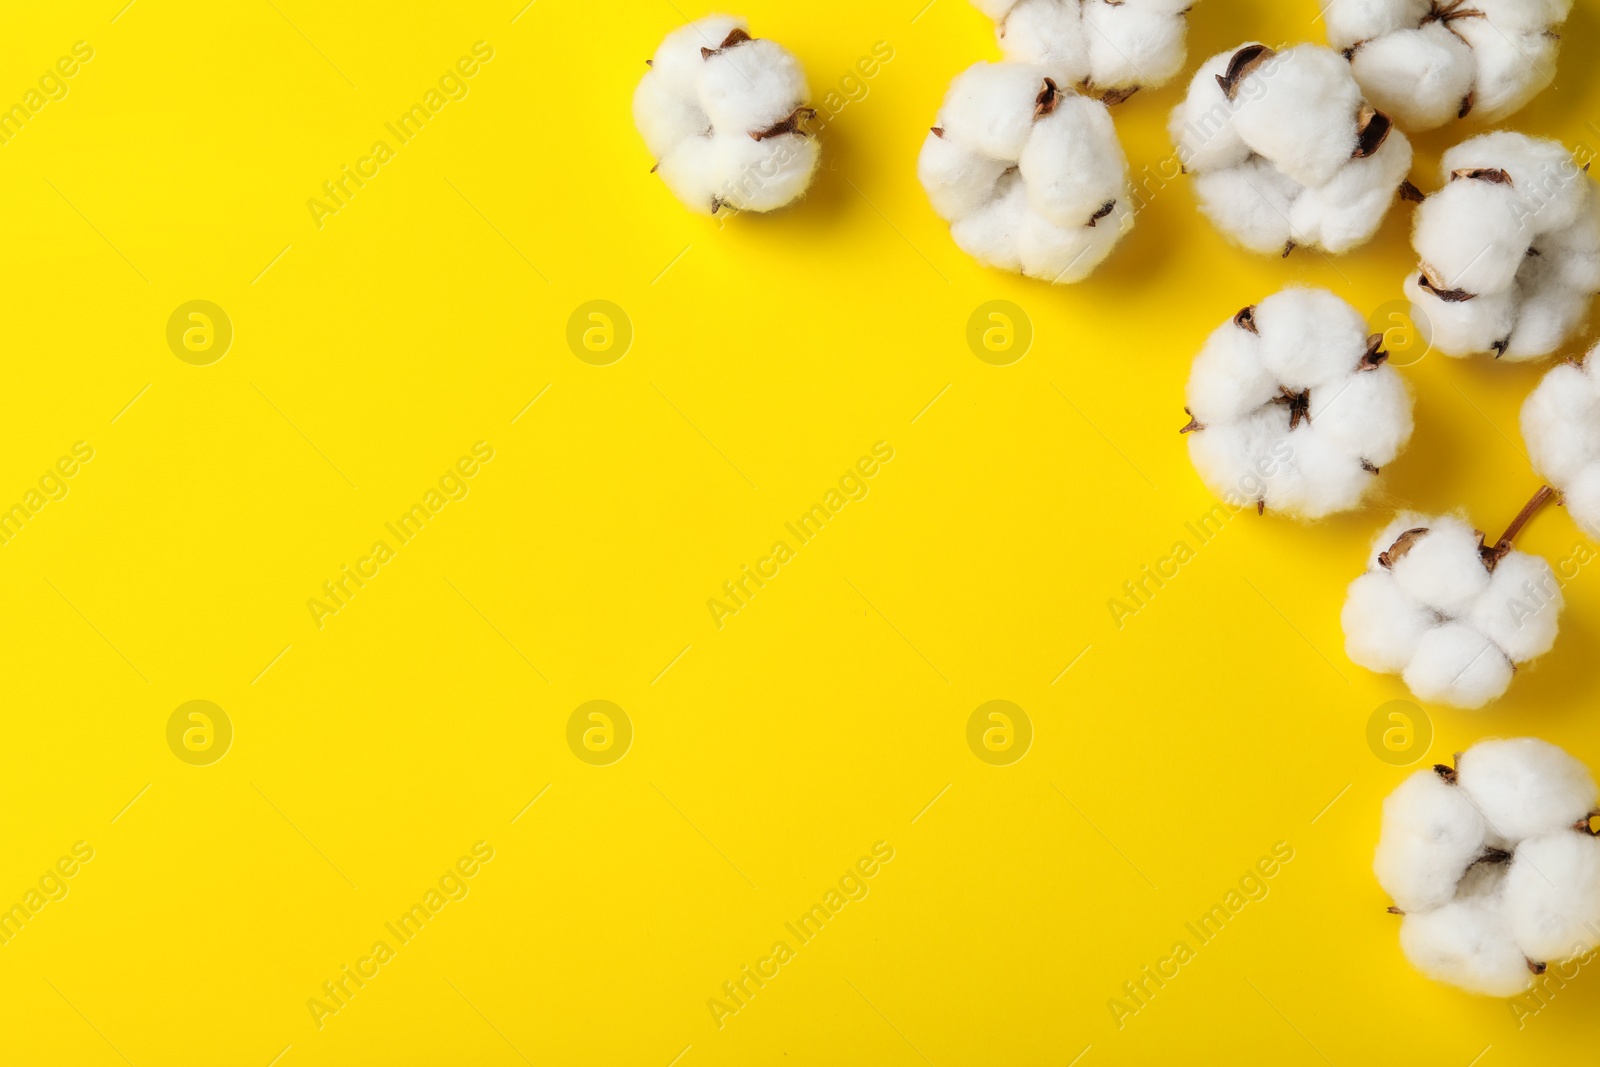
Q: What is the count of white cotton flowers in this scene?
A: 10